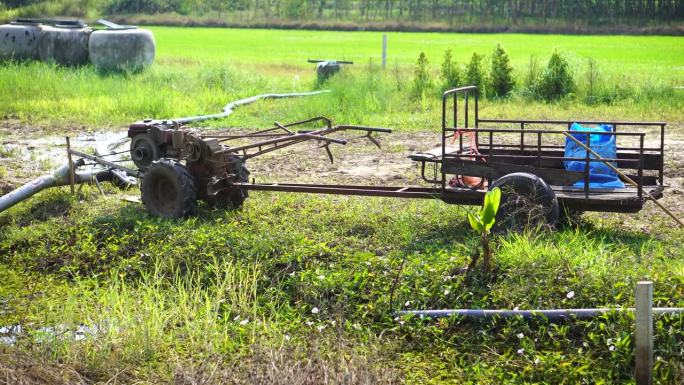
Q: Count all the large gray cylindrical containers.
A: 3